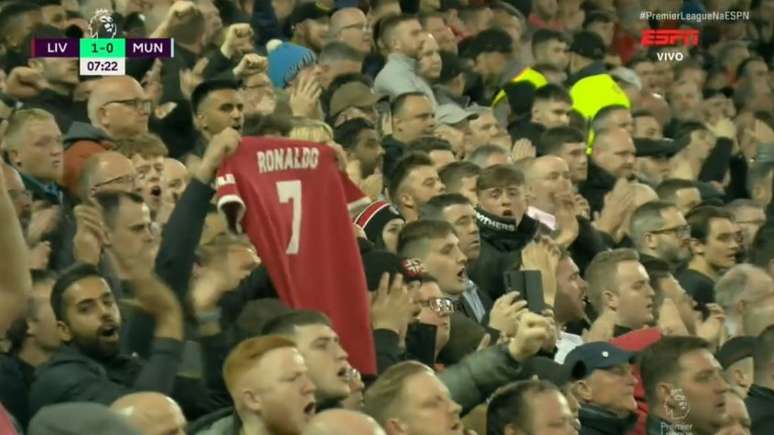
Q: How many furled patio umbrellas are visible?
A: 0